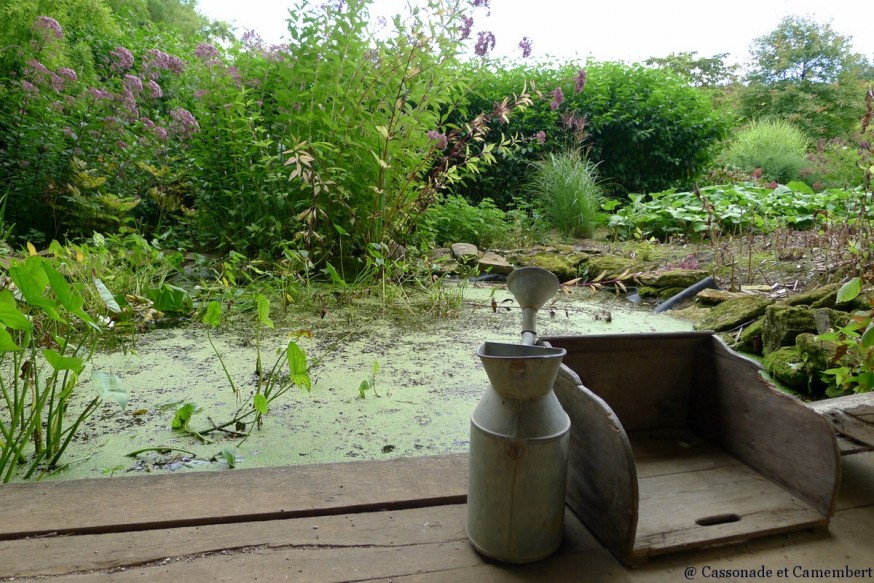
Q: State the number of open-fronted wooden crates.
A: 1